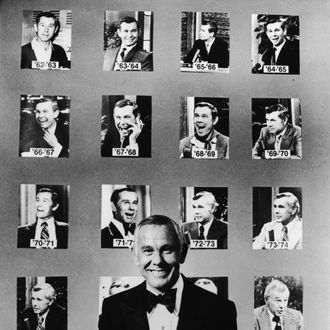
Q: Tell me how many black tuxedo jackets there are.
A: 2